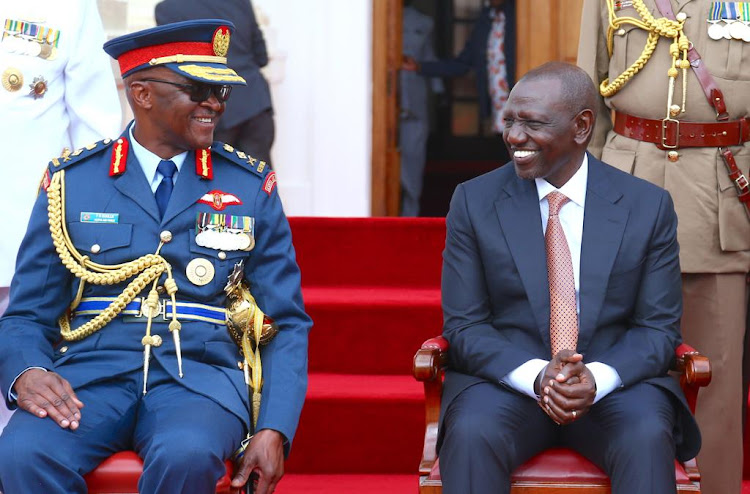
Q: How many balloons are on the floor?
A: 0